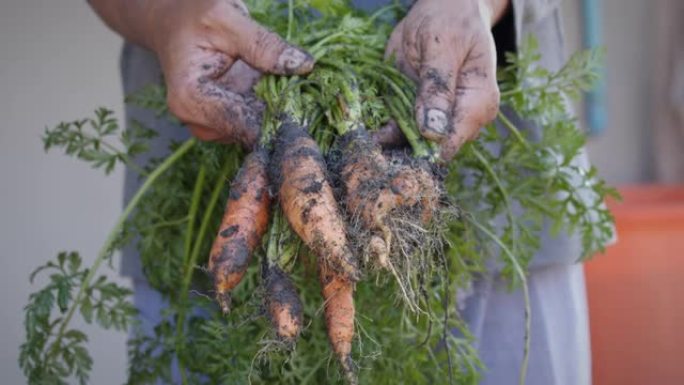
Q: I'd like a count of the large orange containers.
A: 1